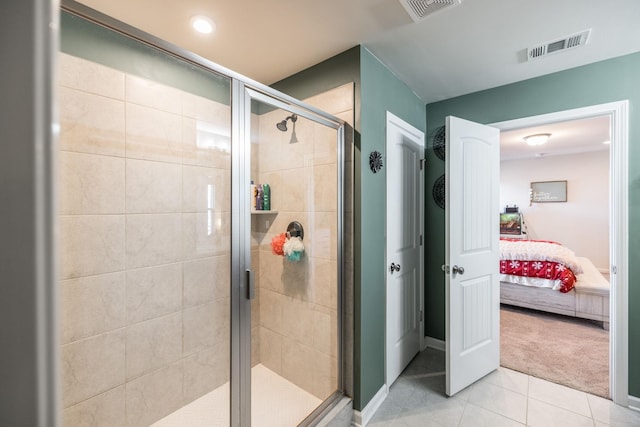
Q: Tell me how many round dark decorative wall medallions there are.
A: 3